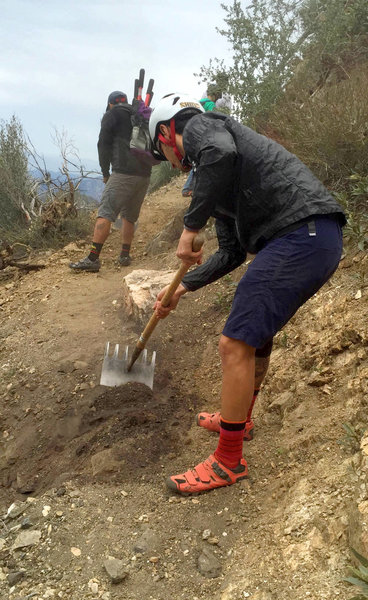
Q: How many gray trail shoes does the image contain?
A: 2